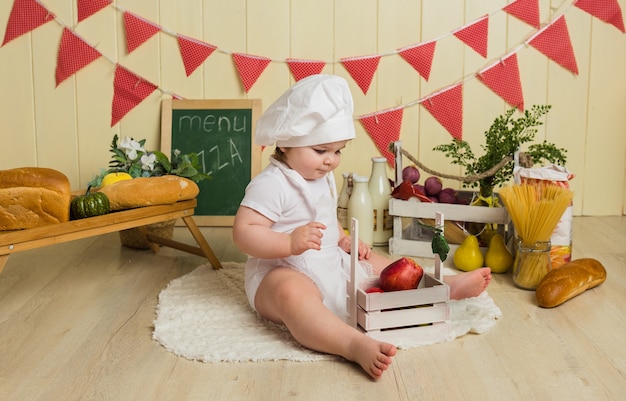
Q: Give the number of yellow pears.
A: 2